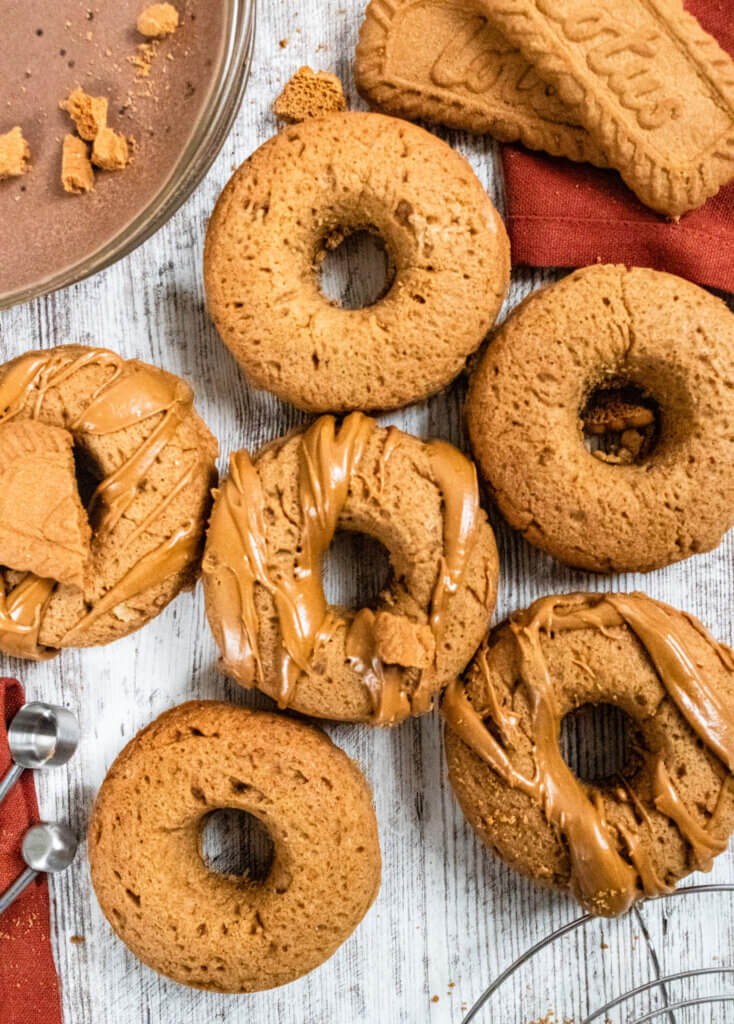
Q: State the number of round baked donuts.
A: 6